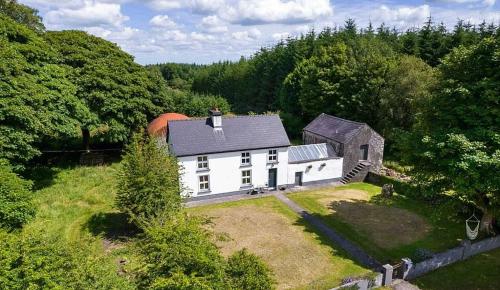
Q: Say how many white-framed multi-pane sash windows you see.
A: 5